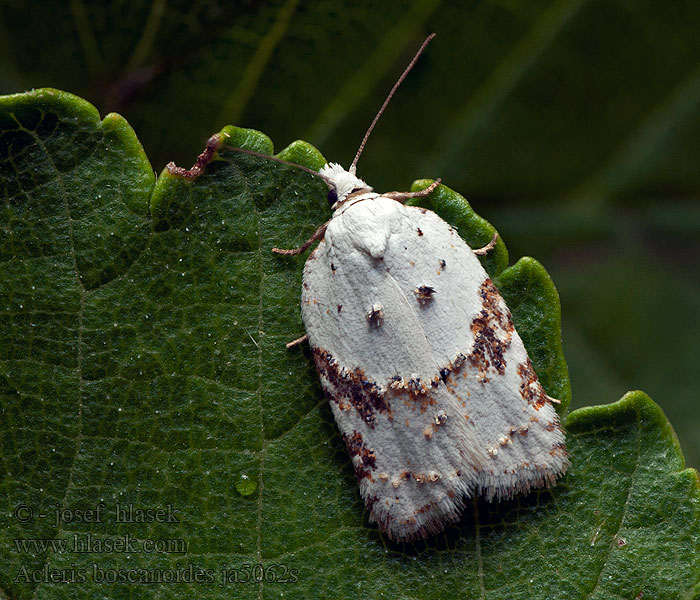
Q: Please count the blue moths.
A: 0